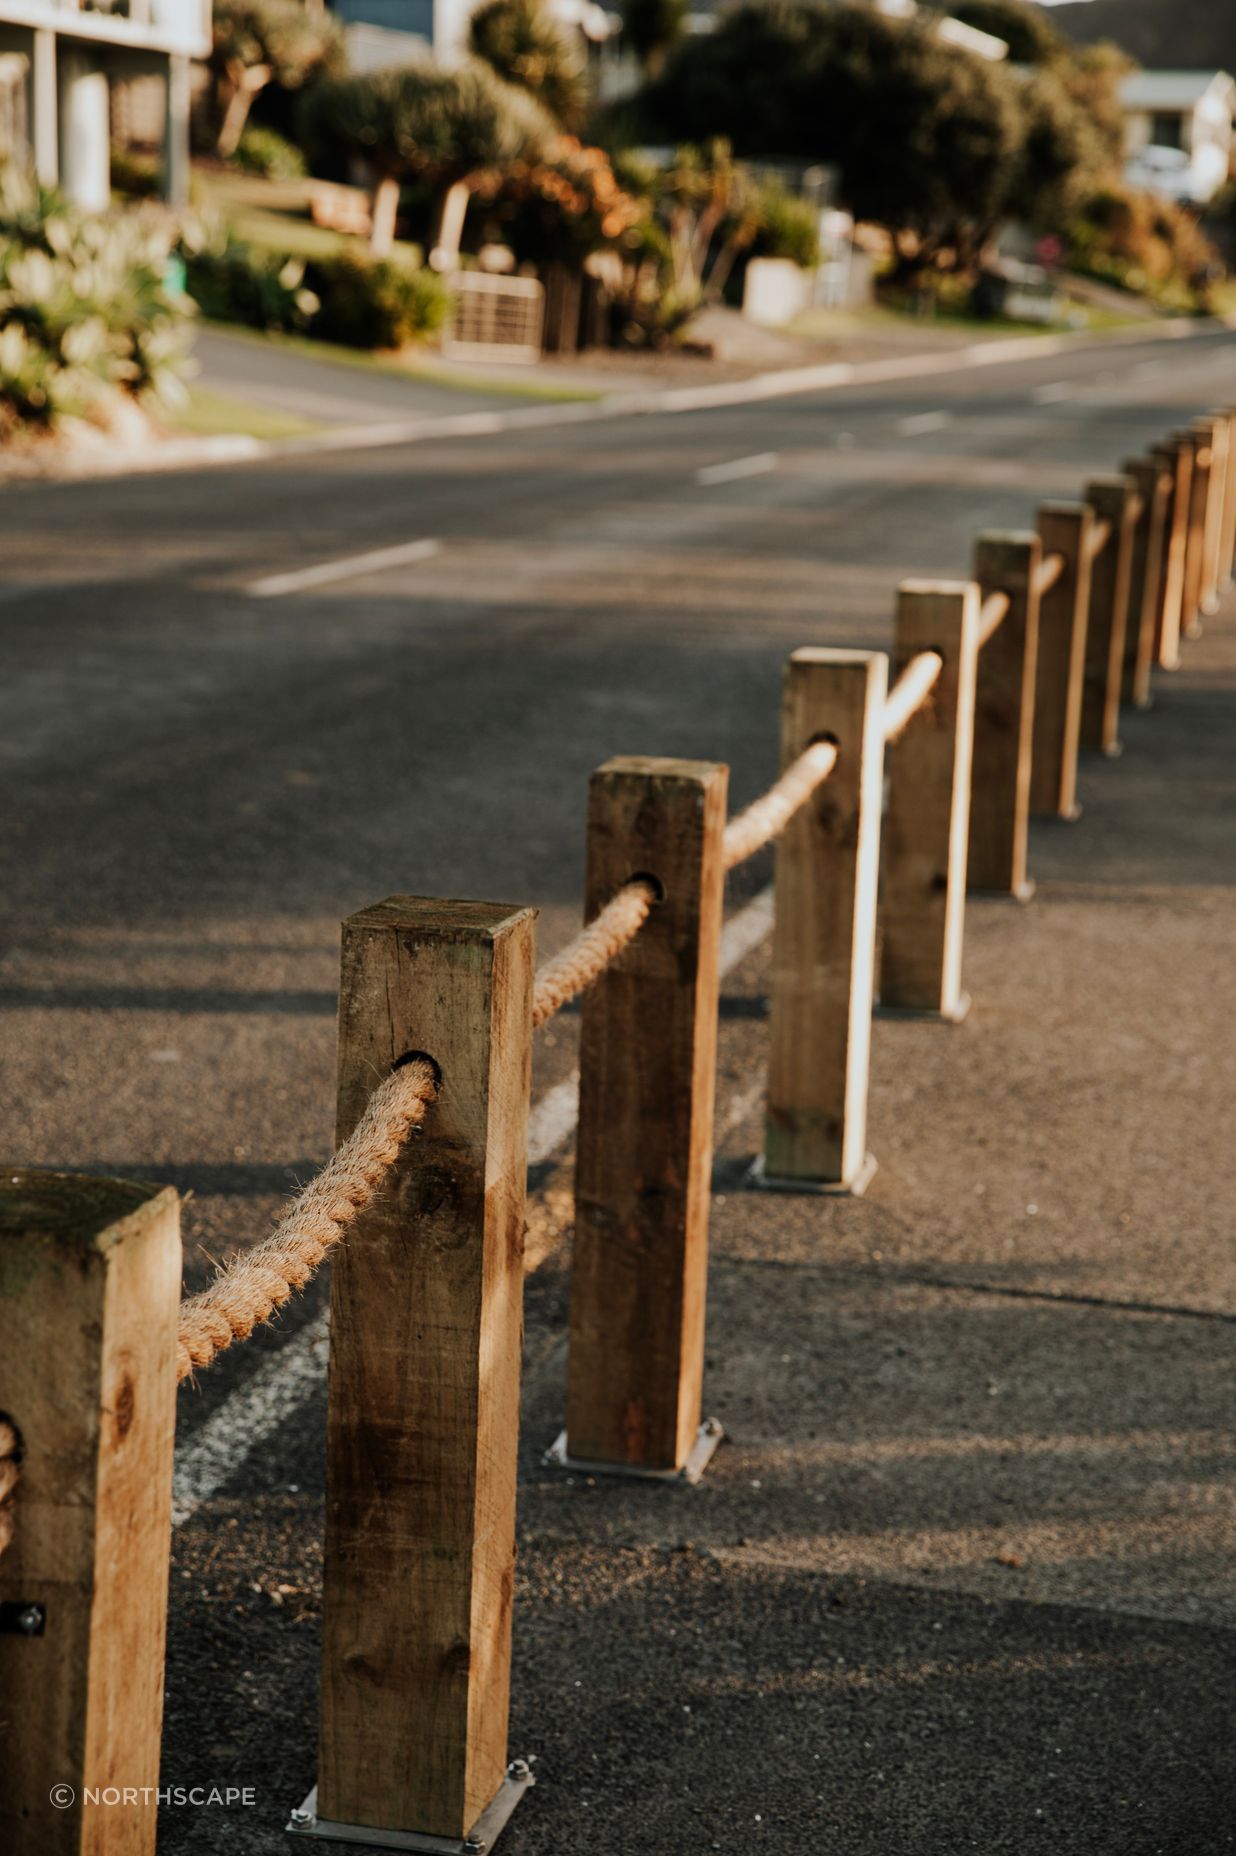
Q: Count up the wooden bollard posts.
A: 13